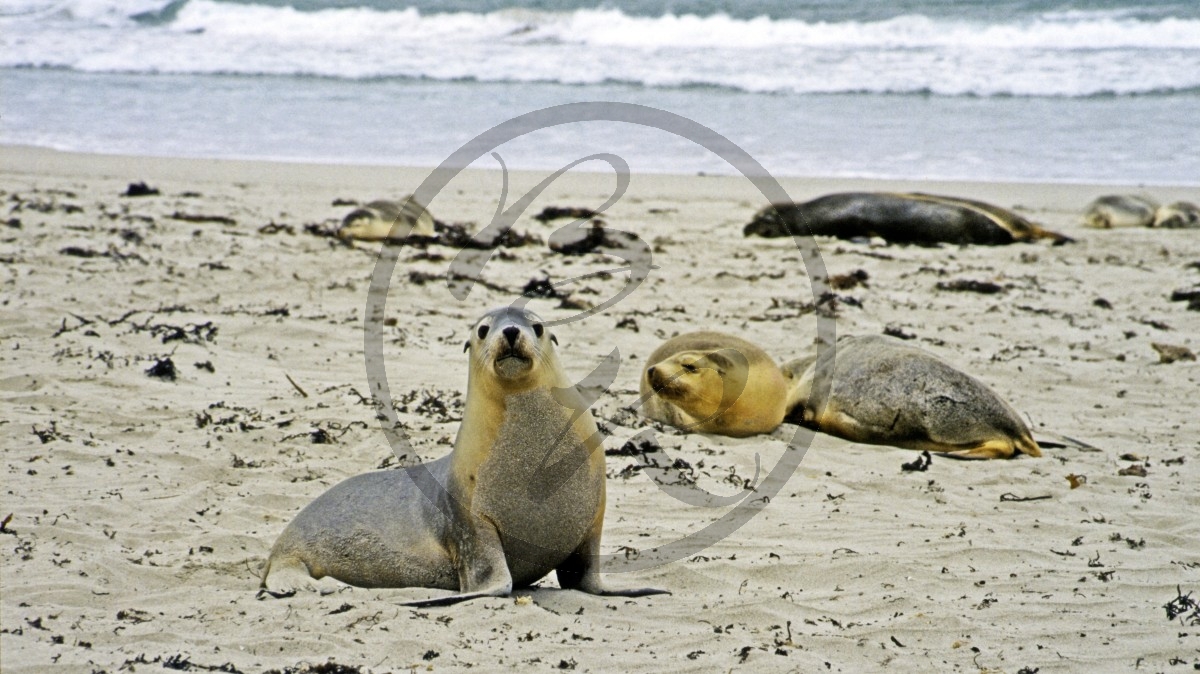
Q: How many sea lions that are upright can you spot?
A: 1